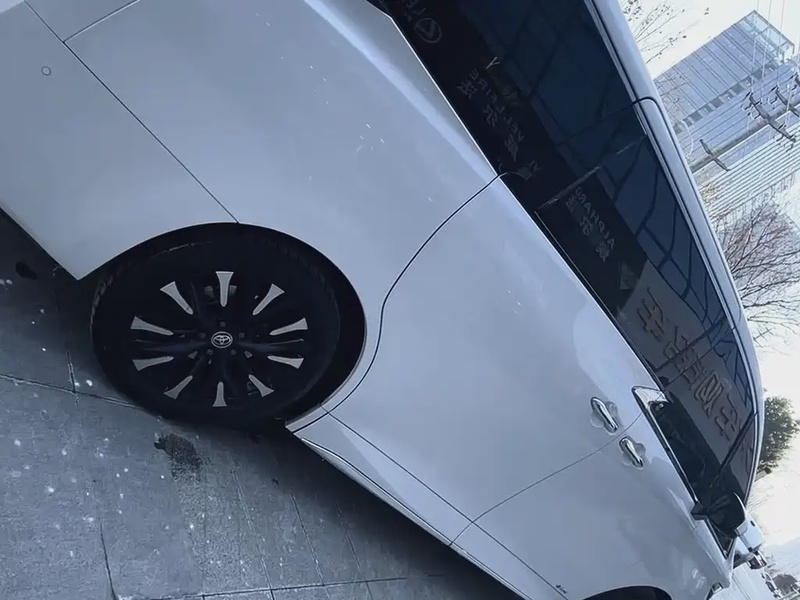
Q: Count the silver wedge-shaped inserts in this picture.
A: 10